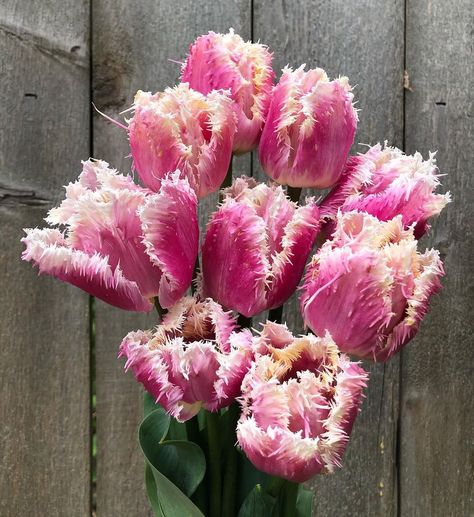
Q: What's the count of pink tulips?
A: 9